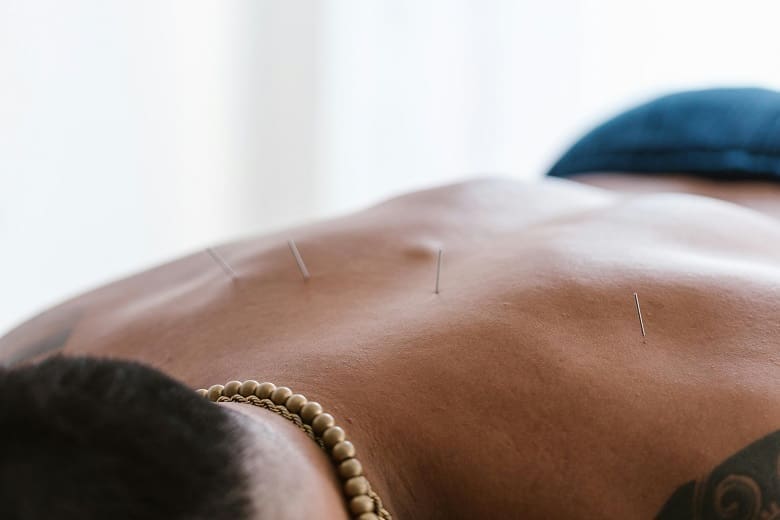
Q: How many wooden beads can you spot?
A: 15